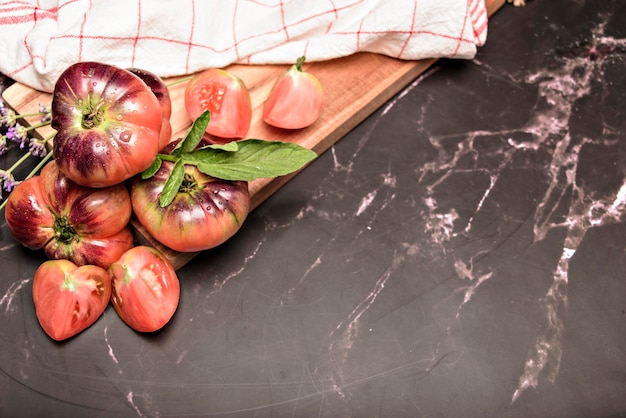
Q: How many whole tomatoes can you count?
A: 4